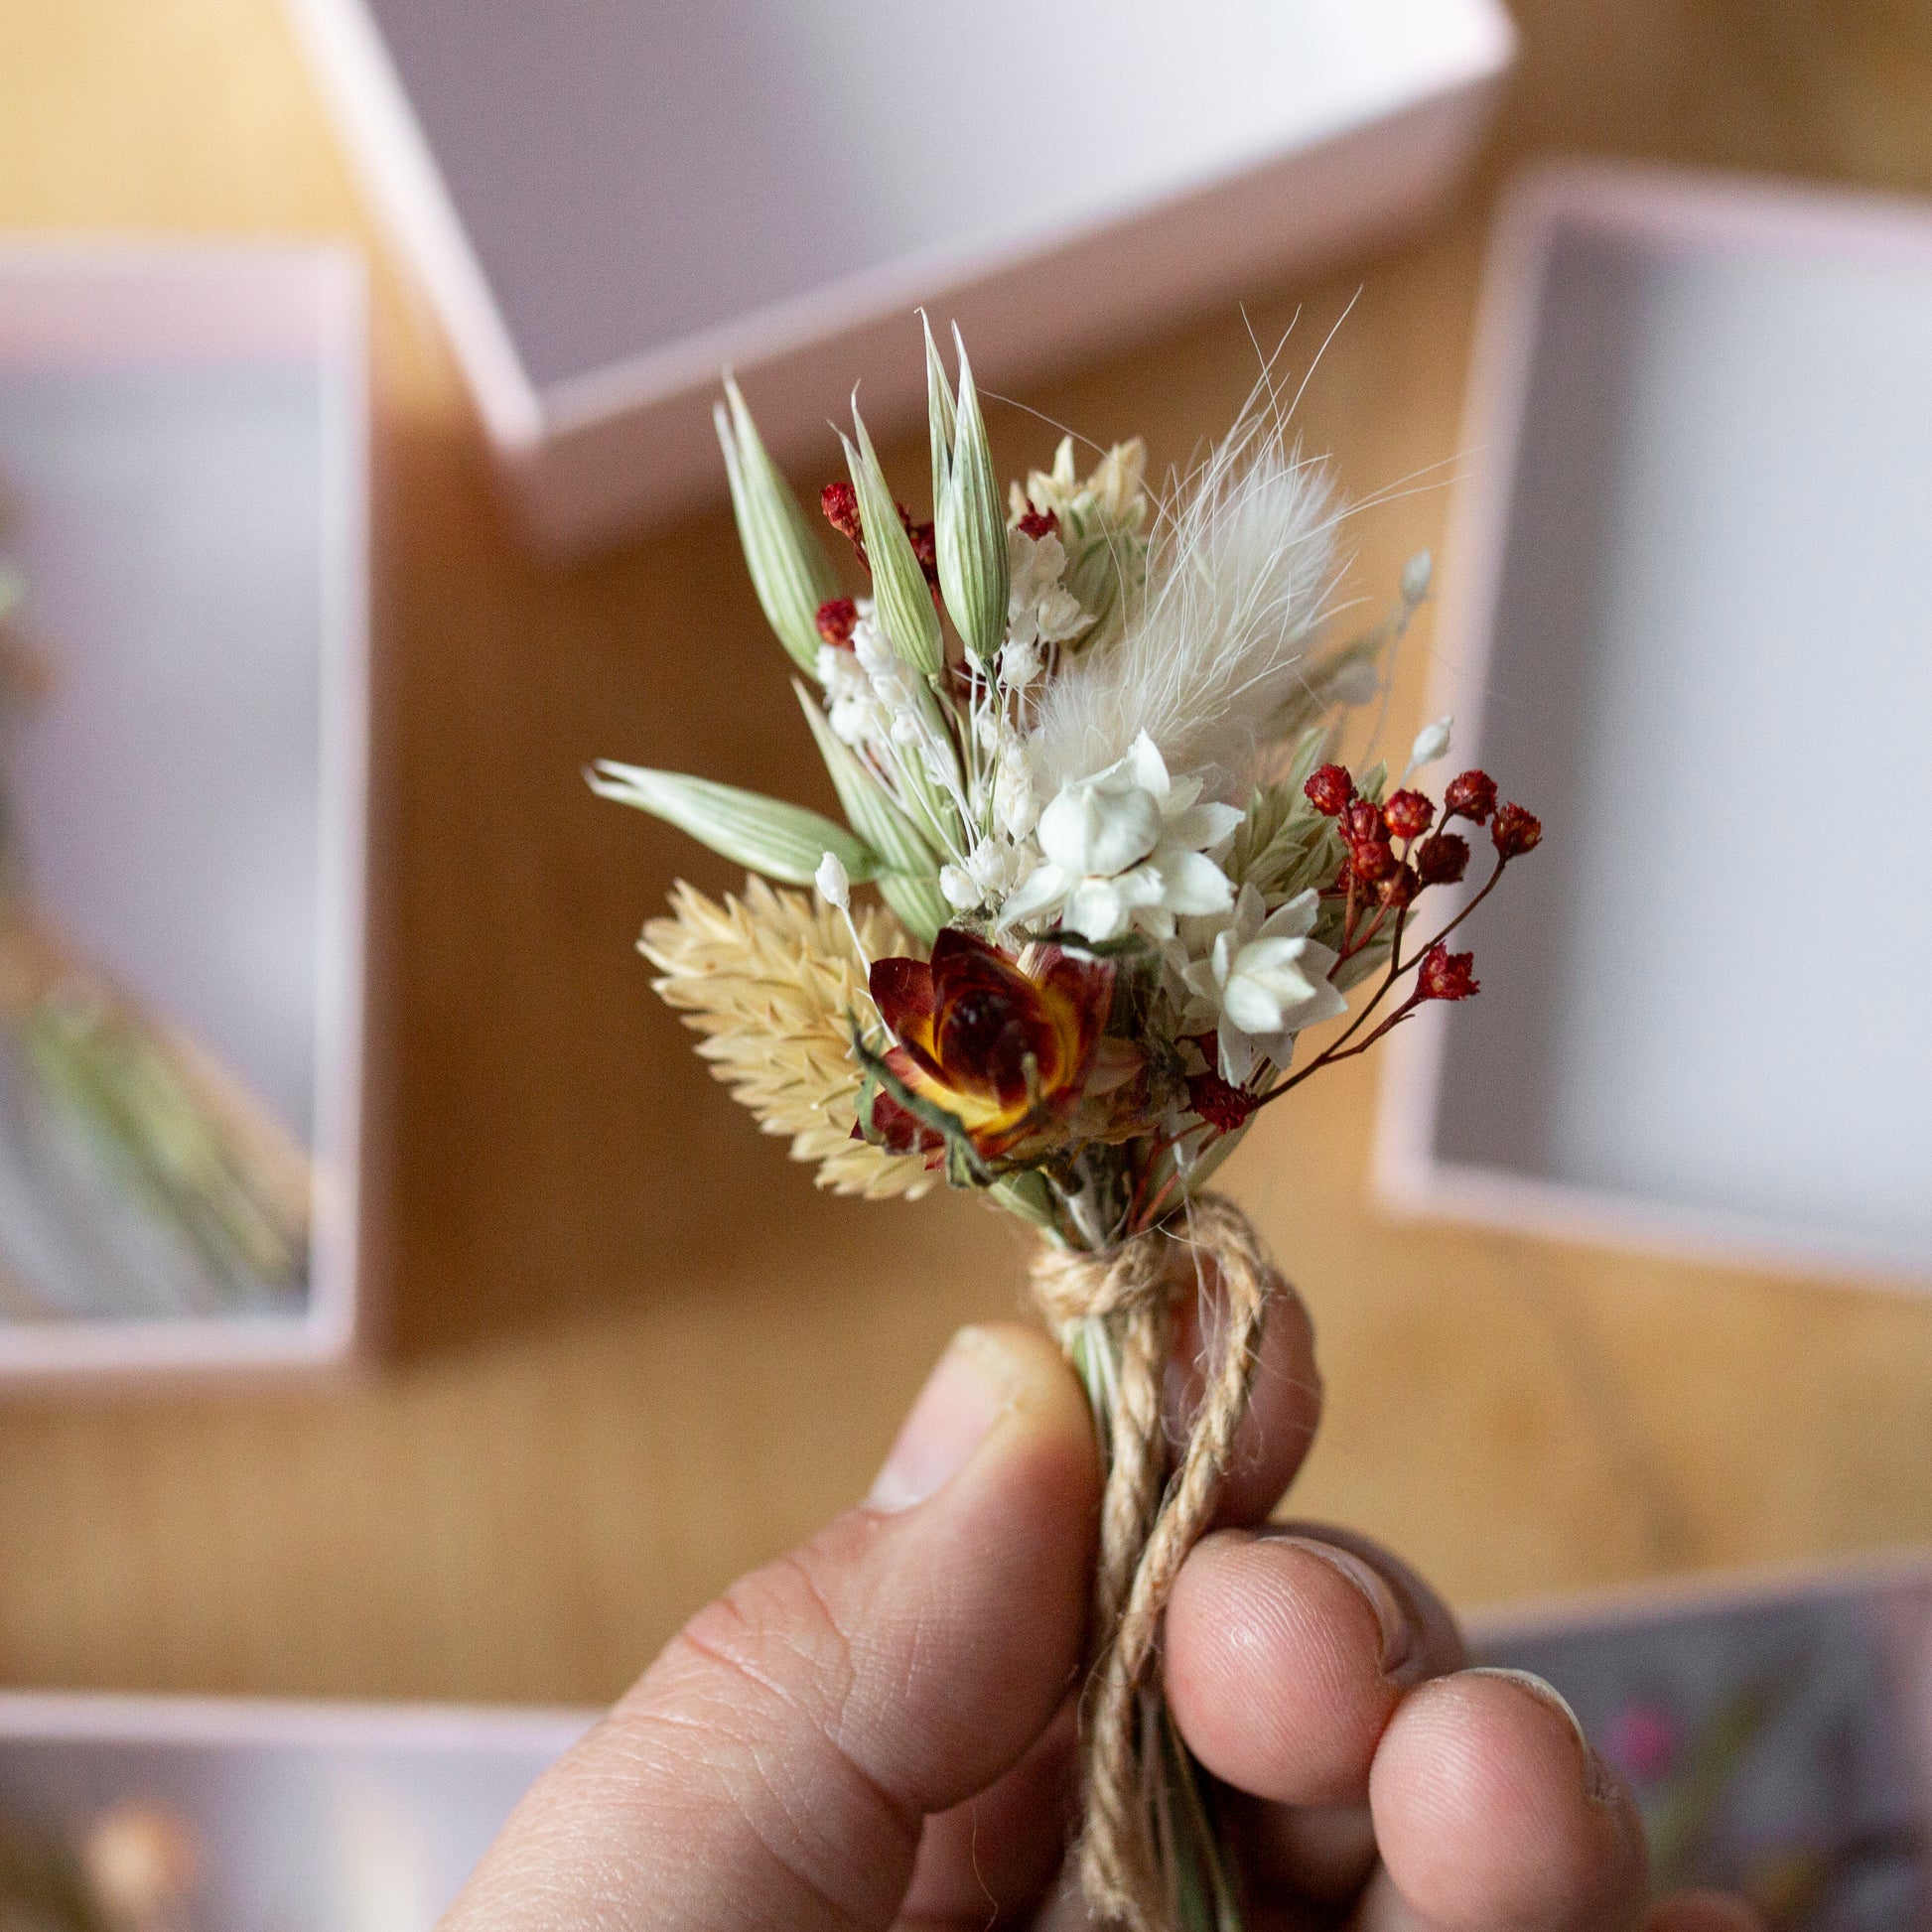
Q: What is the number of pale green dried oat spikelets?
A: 5